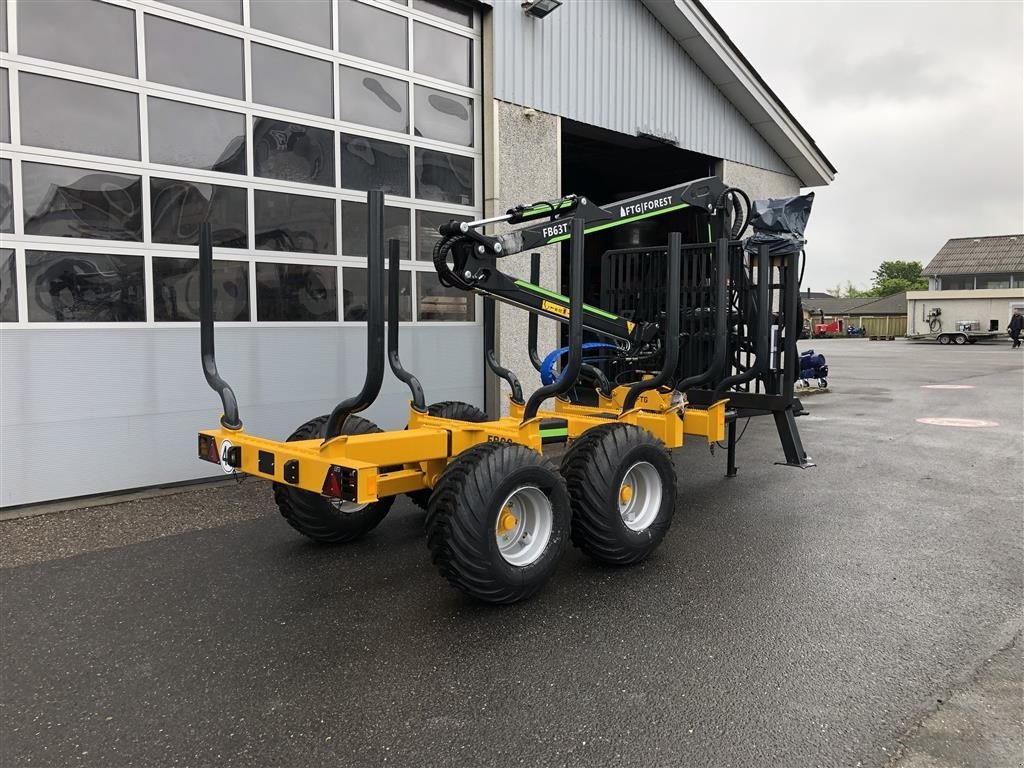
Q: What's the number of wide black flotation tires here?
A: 4